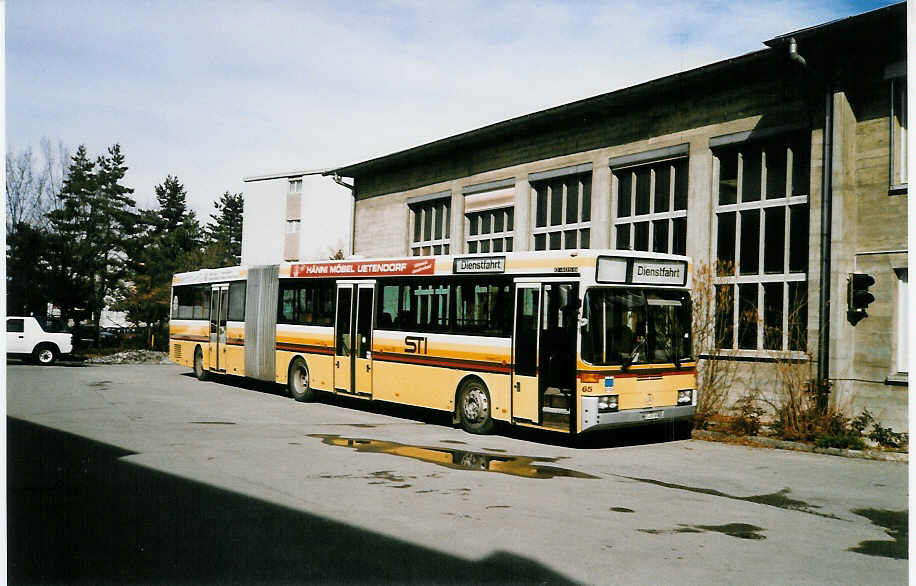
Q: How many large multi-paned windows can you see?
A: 5